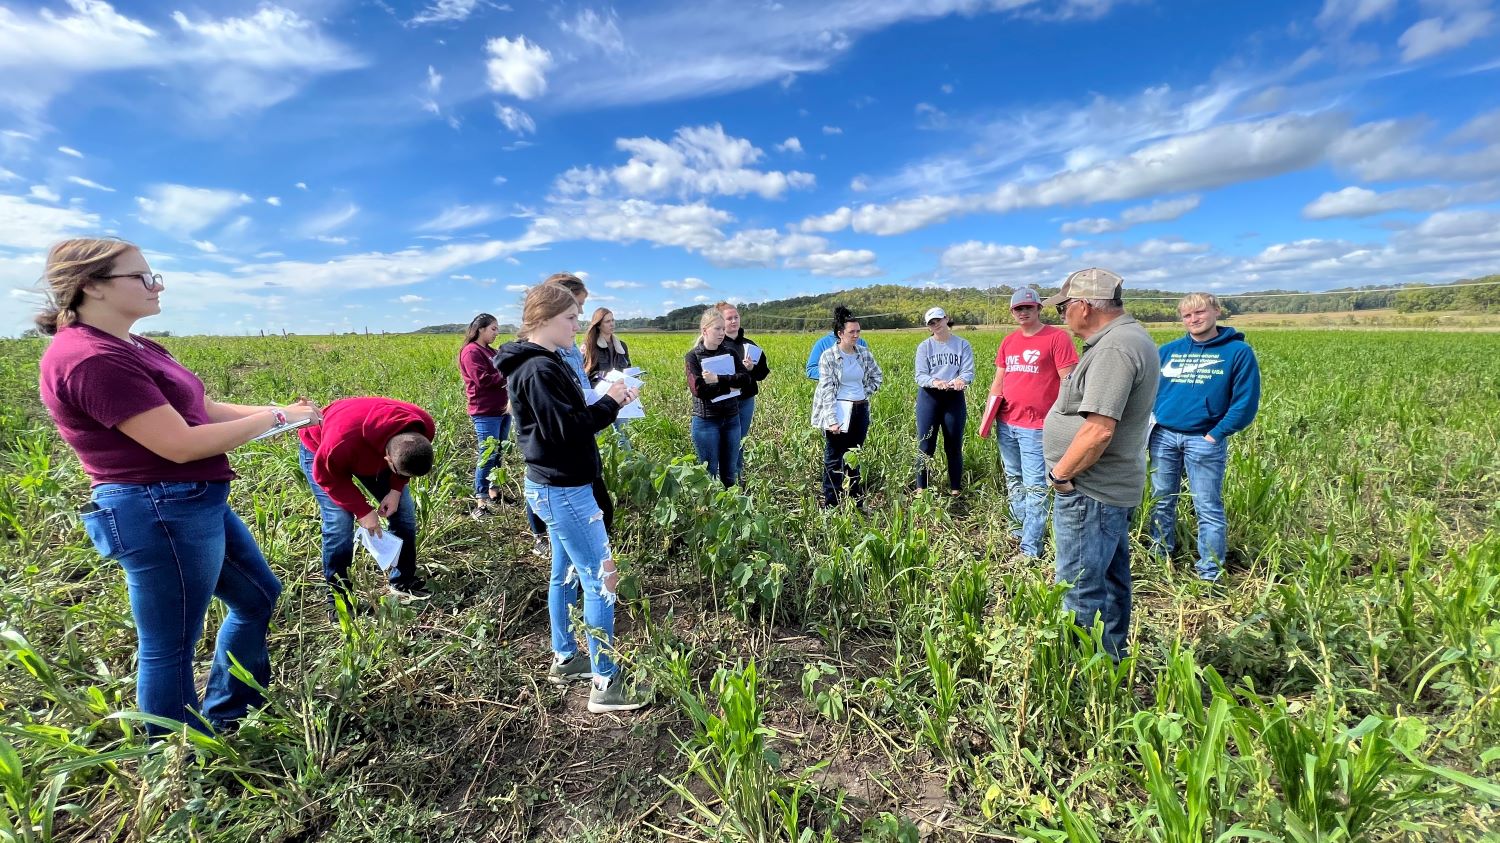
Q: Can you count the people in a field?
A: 14